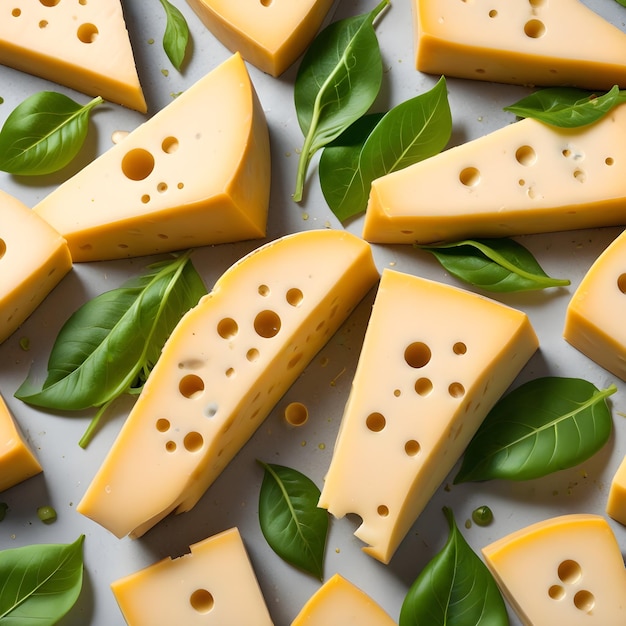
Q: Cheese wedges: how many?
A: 14